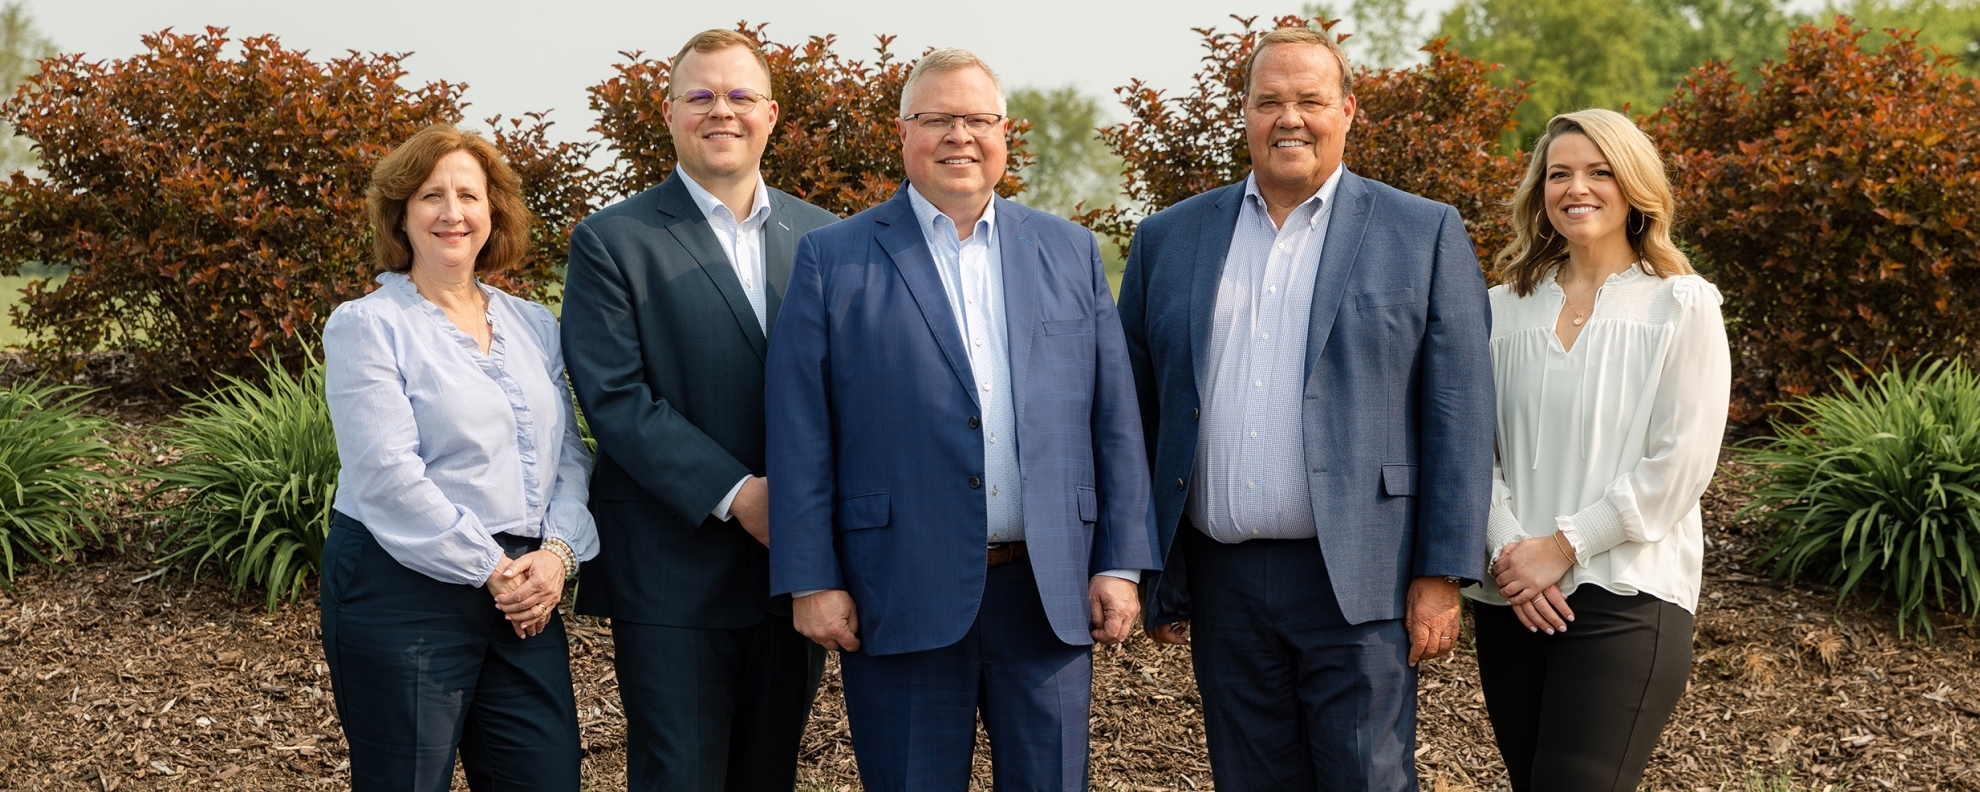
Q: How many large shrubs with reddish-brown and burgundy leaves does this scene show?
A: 4